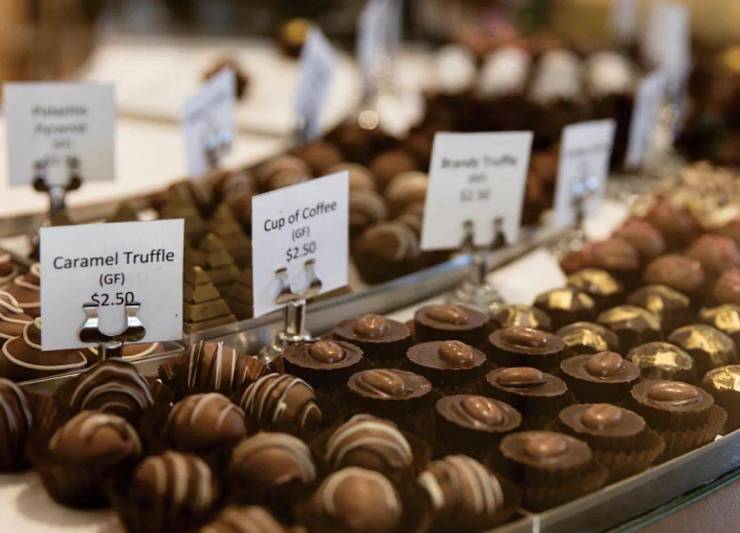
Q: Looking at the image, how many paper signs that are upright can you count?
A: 11